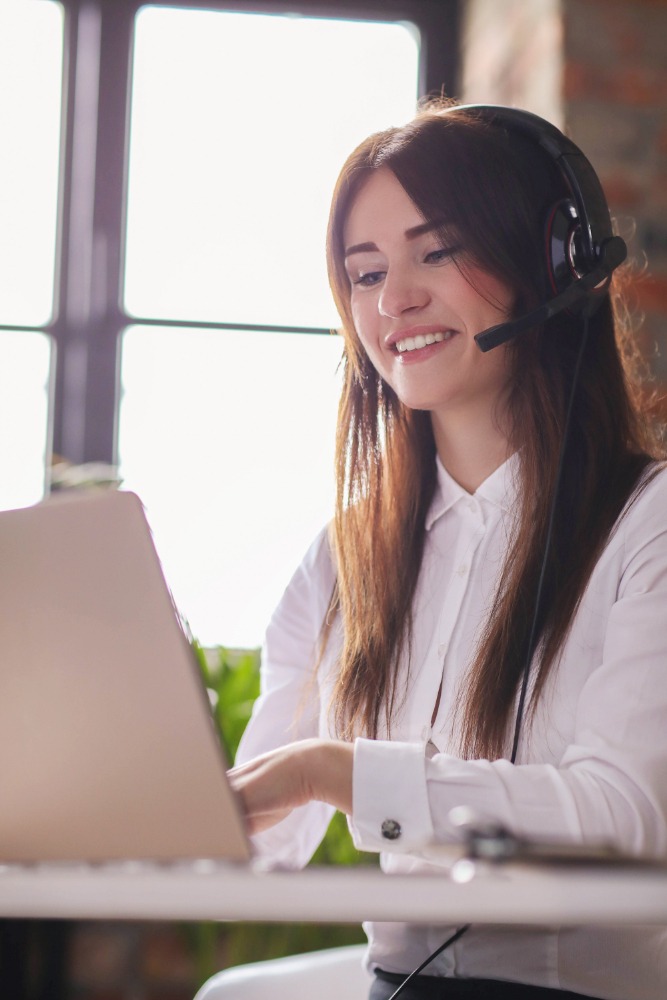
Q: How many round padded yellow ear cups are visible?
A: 0